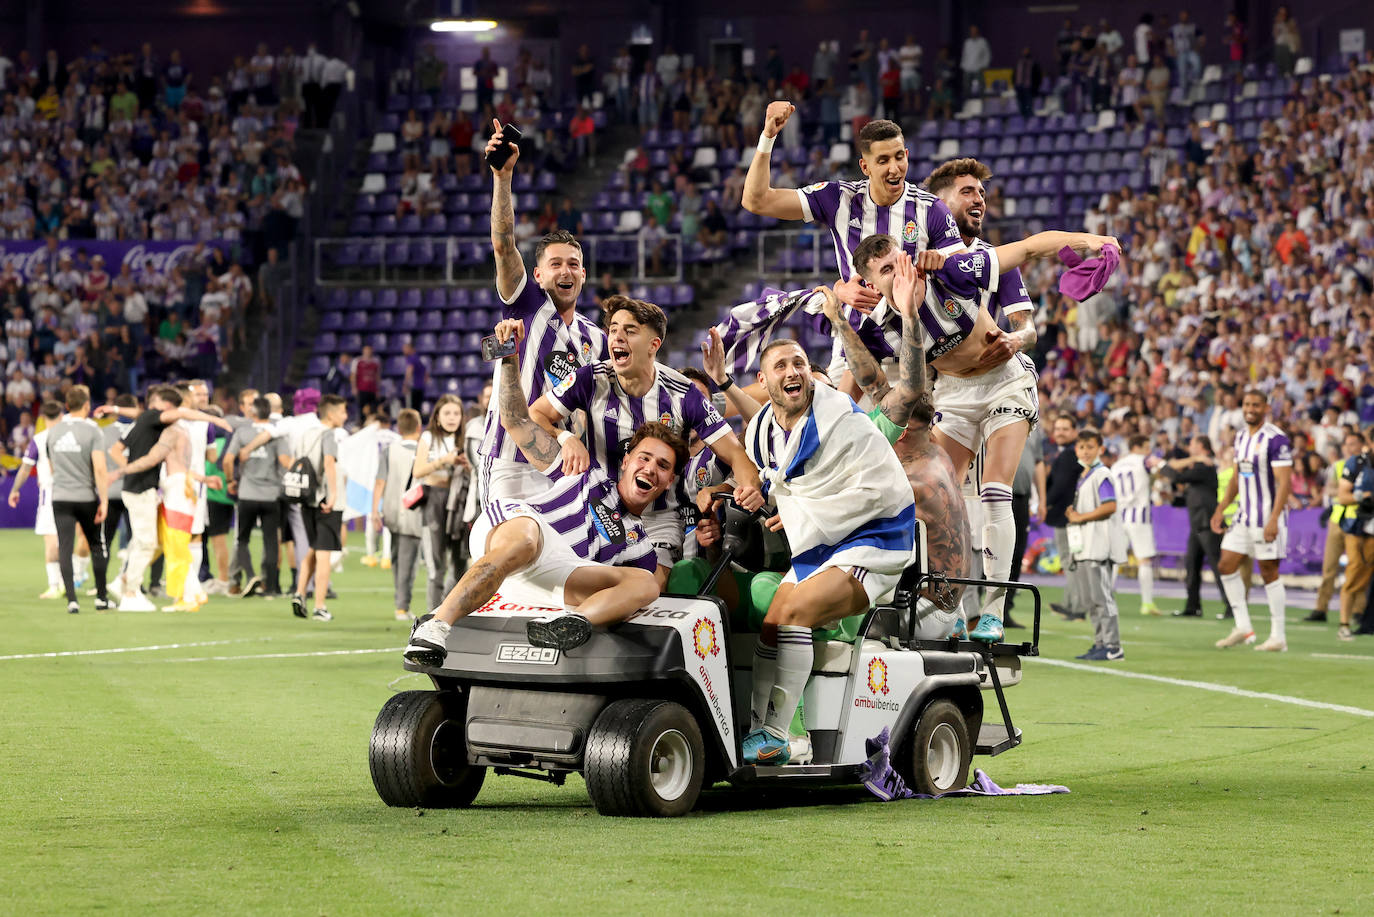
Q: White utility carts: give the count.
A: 1